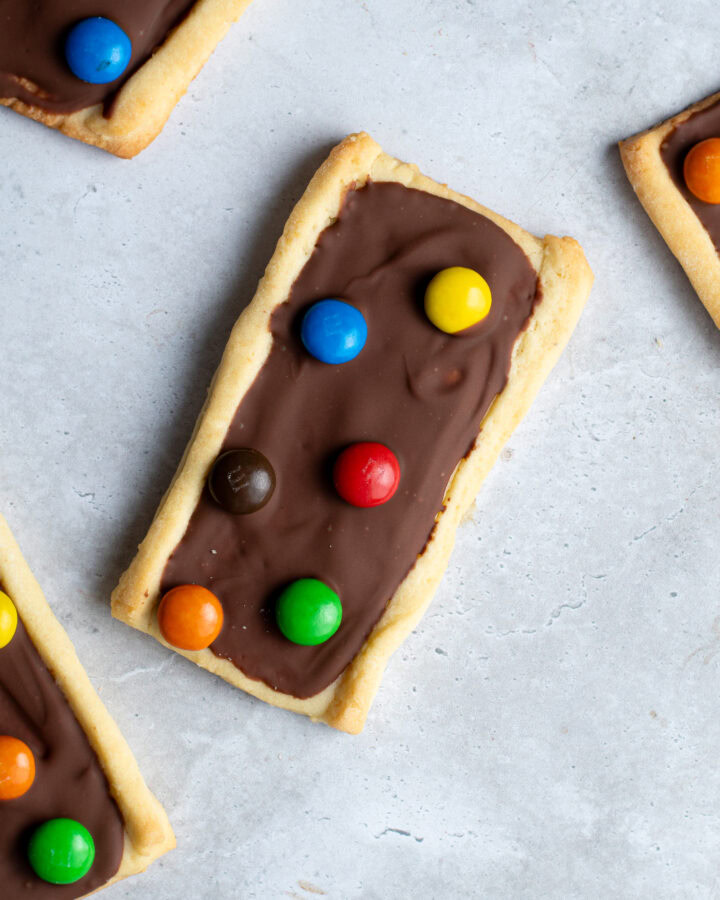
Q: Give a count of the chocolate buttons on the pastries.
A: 11